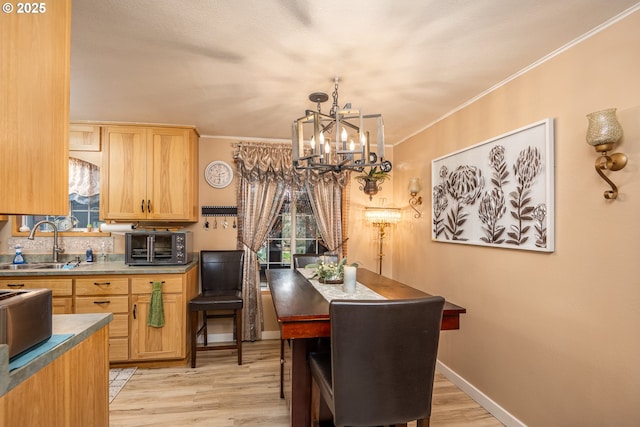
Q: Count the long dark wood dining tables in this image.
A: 1